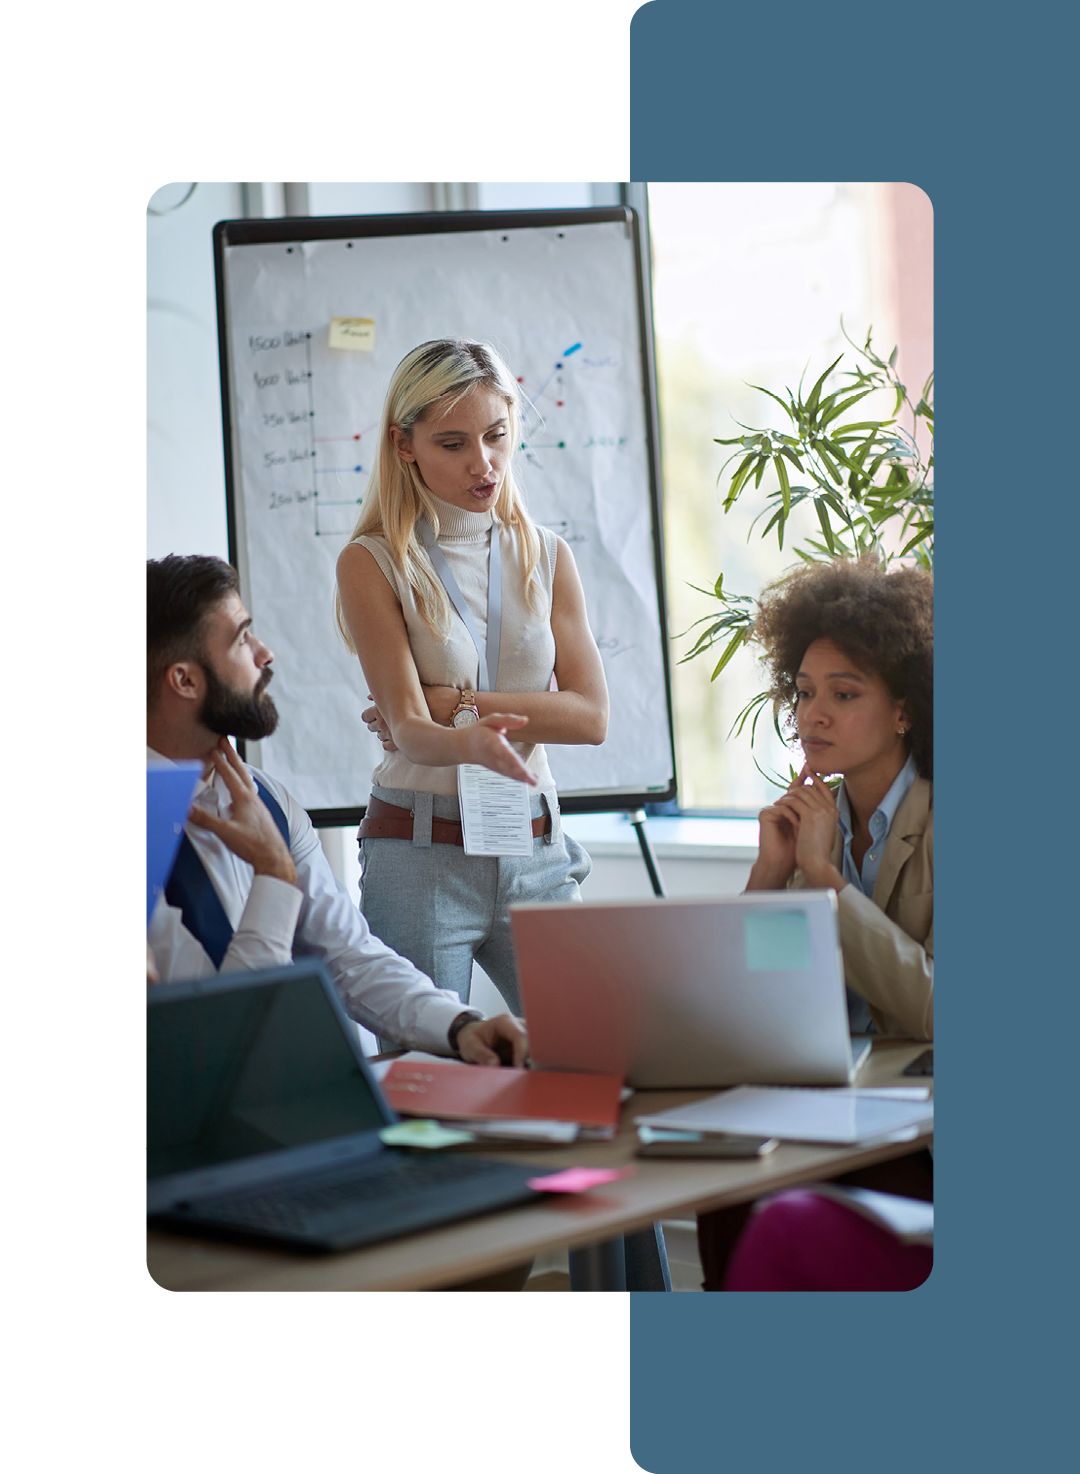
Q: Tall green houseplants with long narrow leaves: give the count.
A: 1